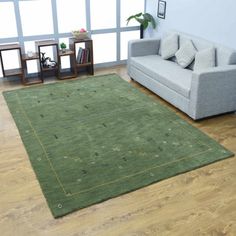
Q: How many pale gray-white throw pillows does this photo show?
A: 3